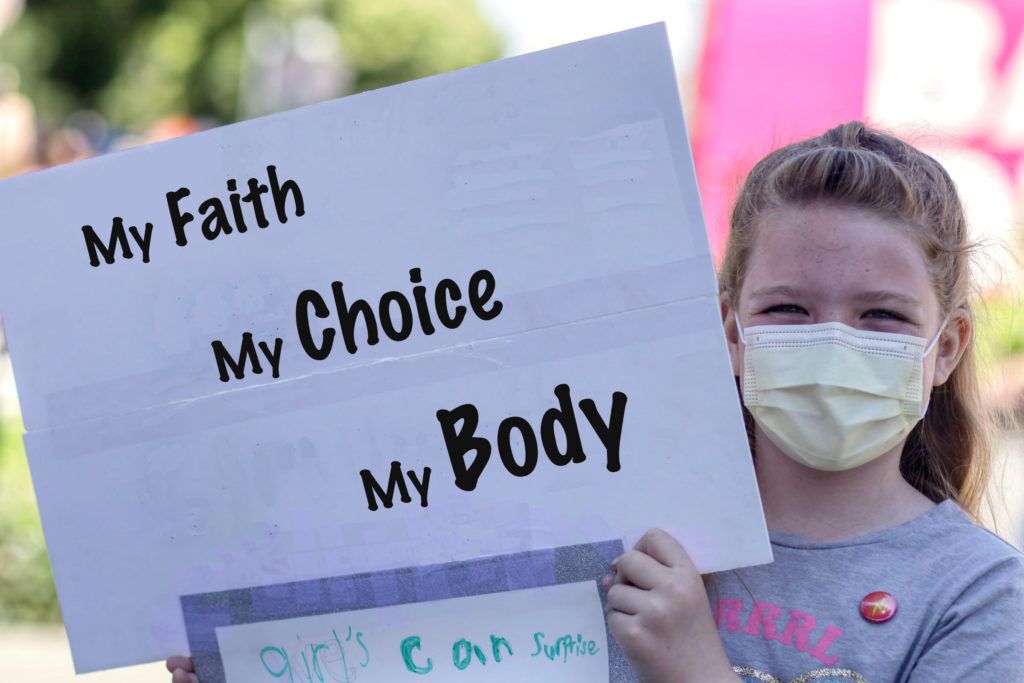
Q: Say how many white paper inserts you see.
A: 1